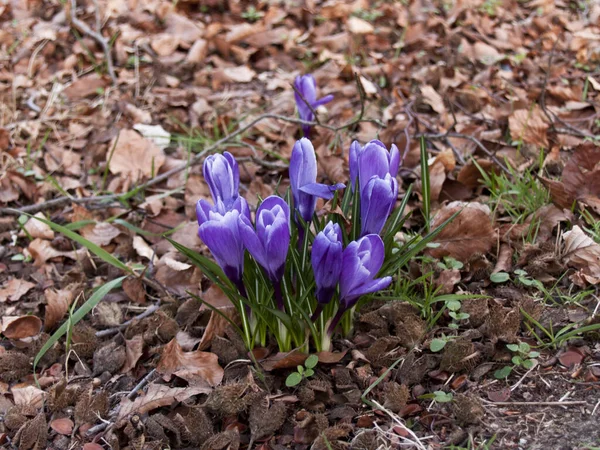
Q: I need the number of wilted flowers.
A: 0